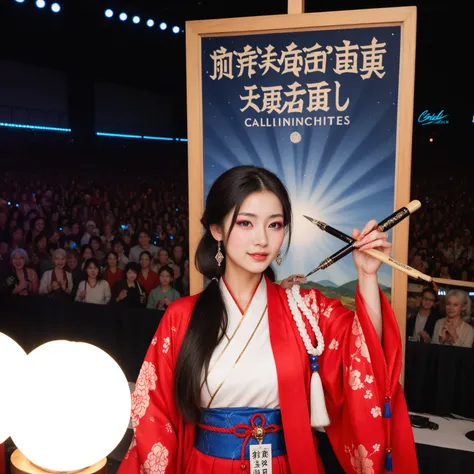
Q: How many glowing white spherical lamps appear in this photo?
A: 2